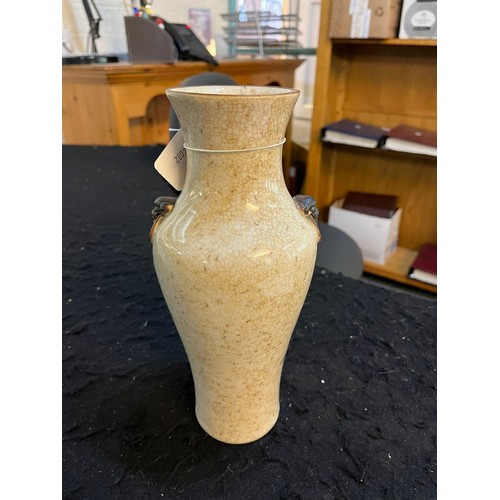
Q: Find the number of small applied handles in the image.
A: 2